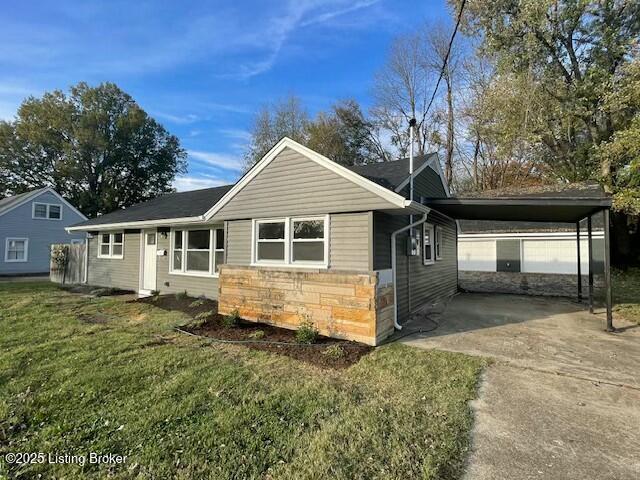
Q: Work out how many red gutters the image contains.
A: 0